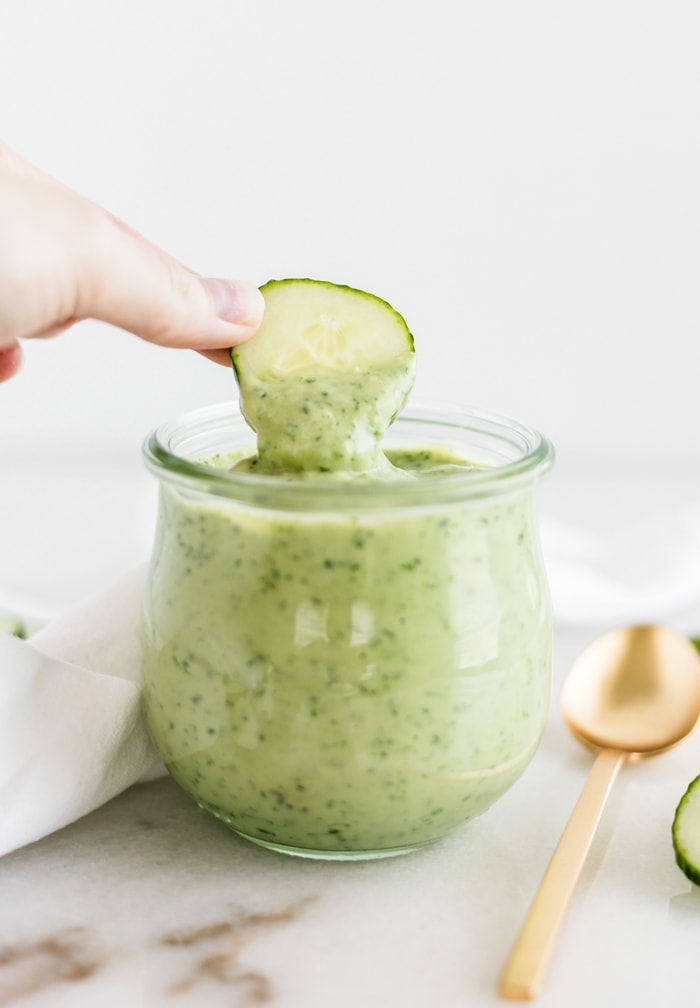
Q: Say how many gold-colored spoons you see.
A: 1